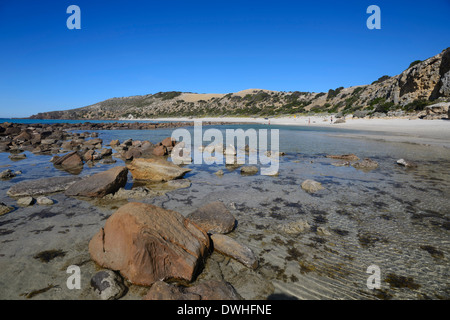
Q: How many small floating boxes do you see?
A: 0